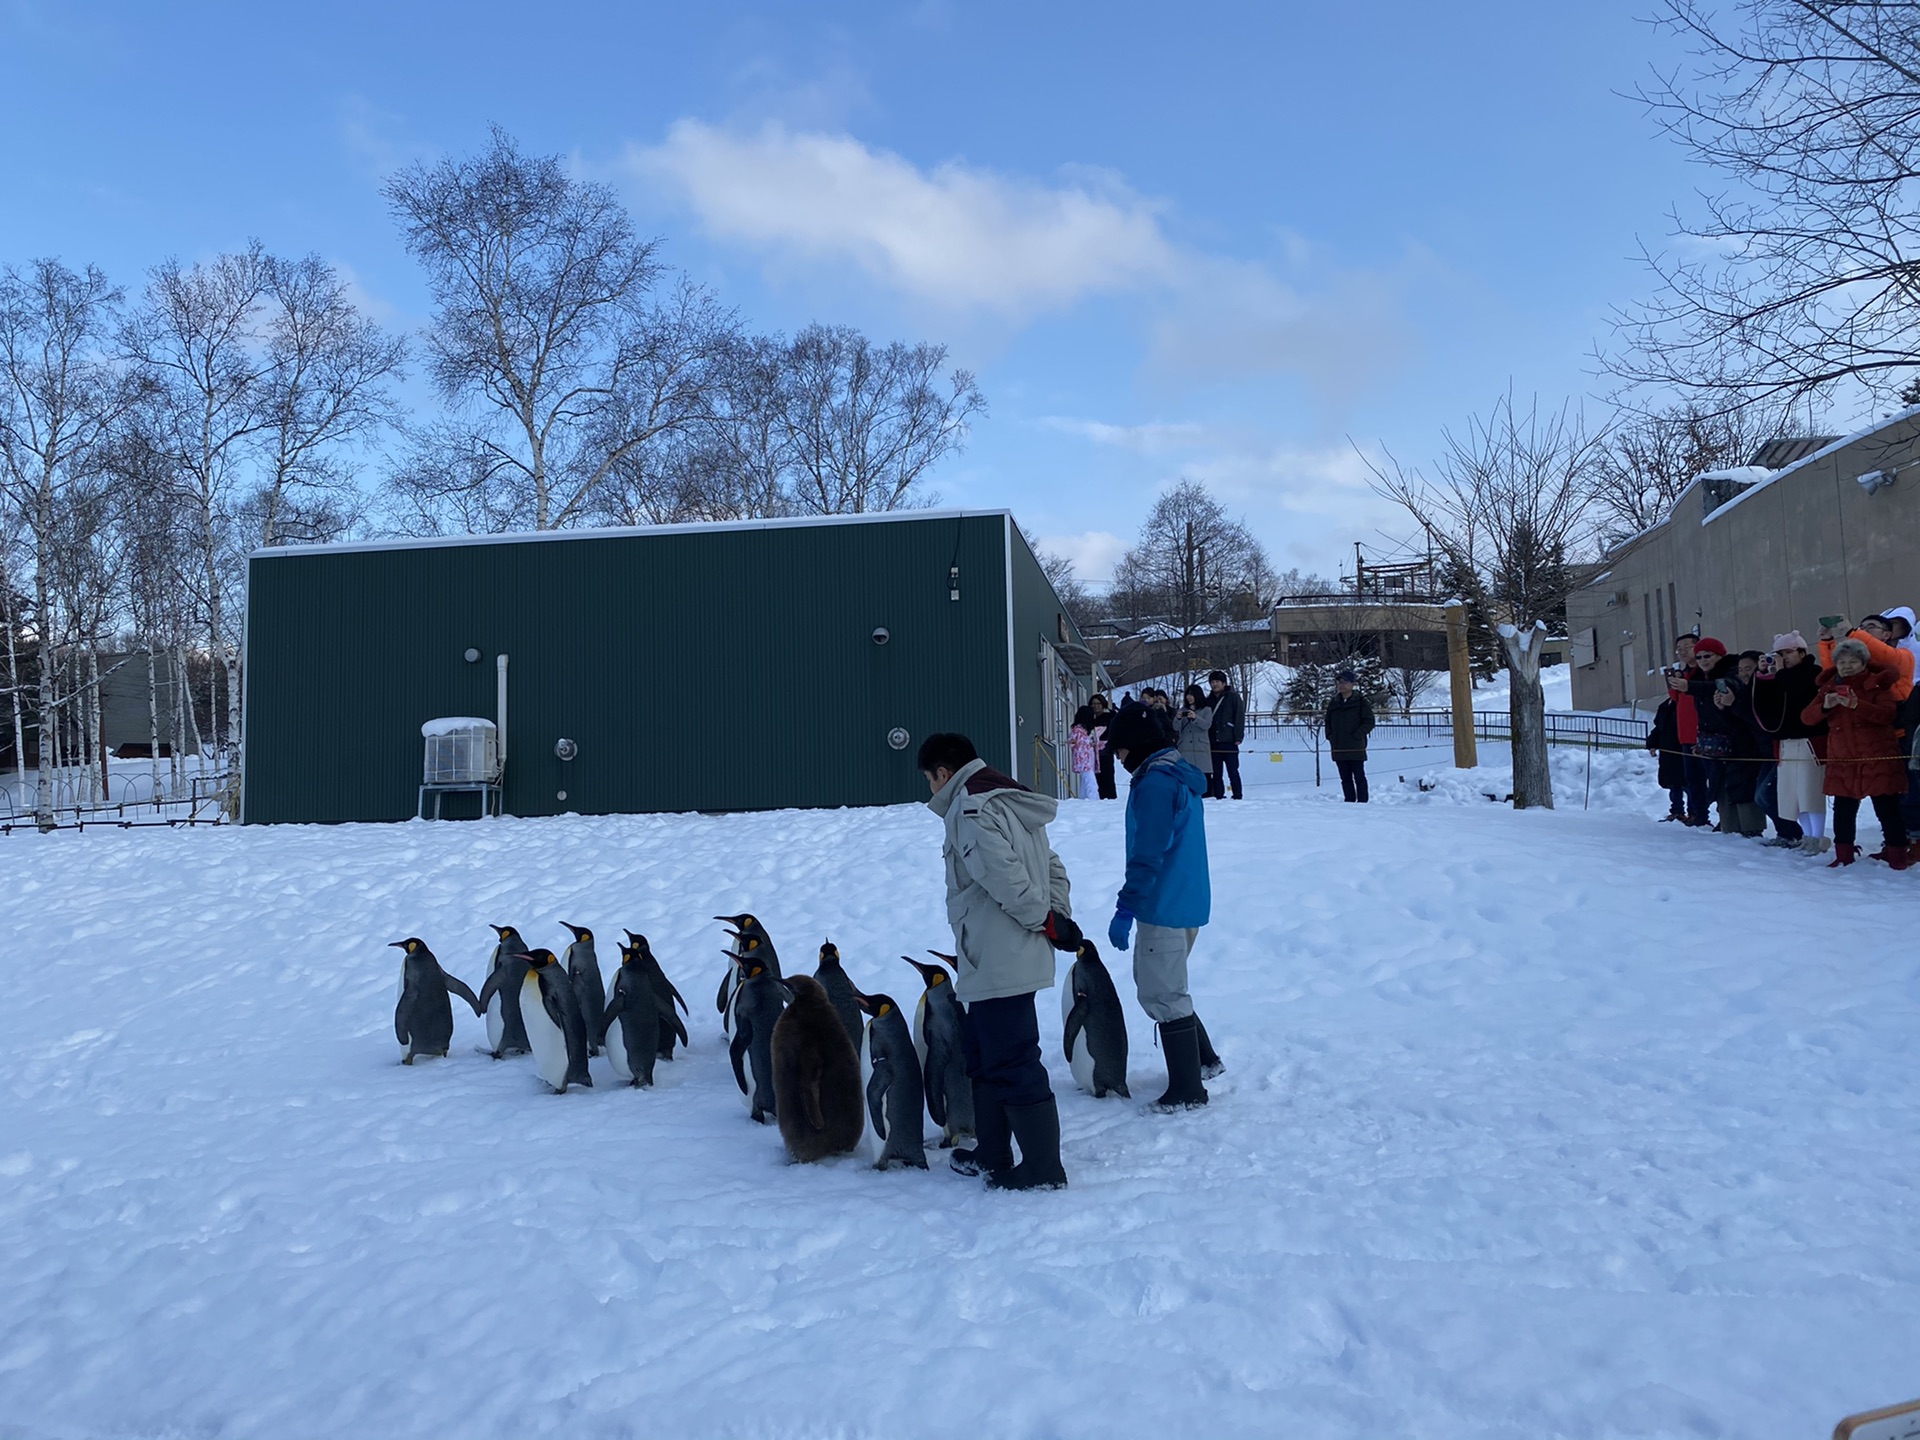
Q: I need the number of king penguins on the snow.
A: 15